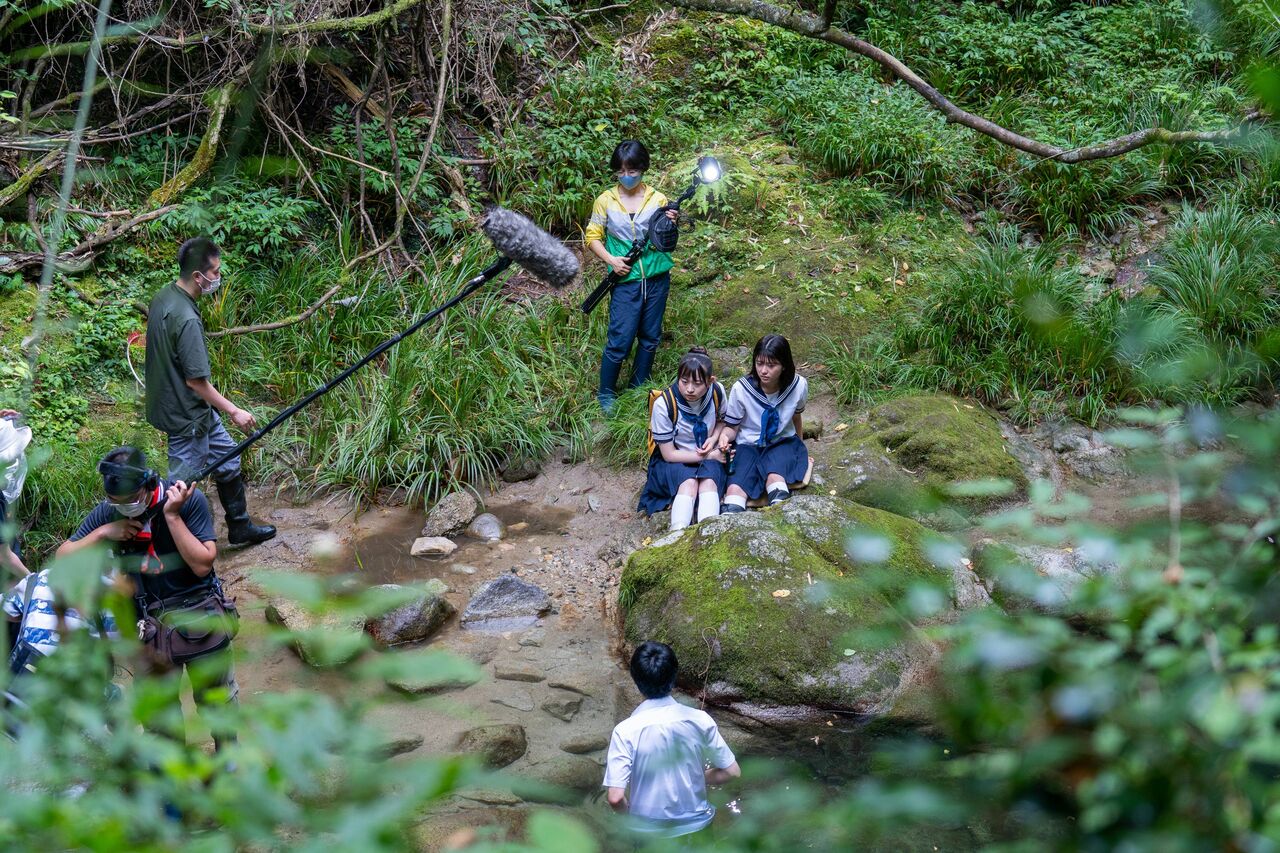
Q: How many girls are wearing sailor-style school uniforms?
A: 2